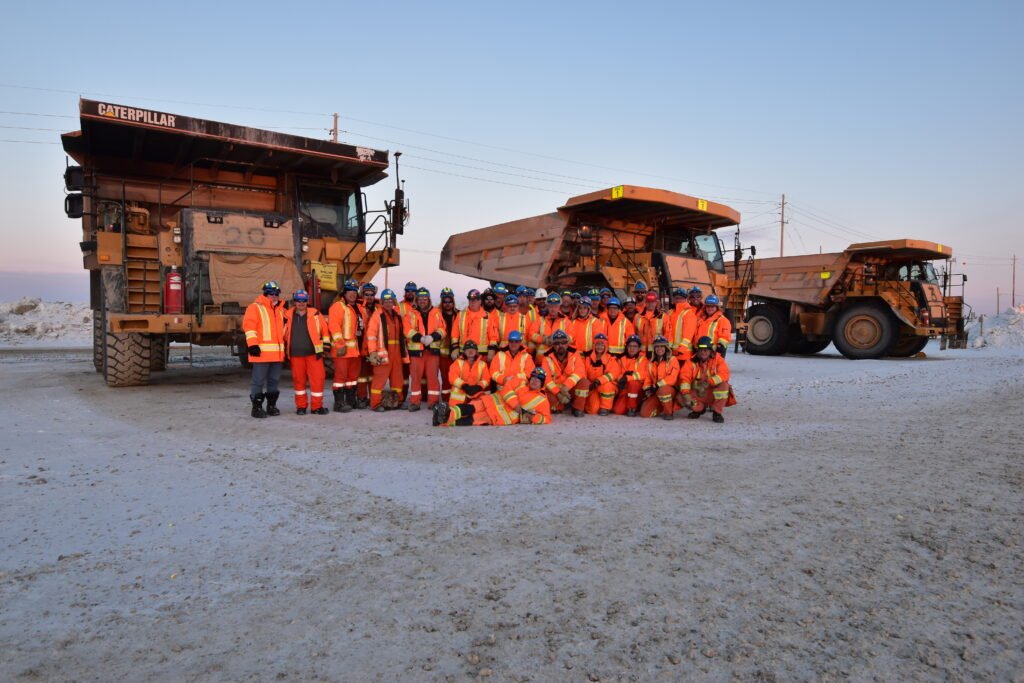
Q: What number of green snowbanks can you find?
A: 0